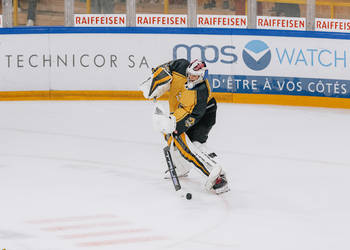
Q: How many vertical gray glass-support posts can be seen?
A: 6